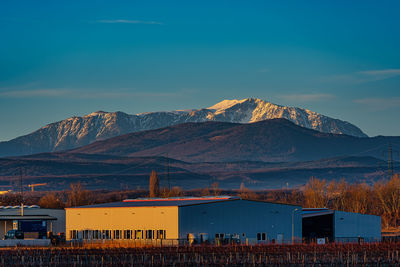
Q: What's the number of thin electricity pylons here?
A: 3